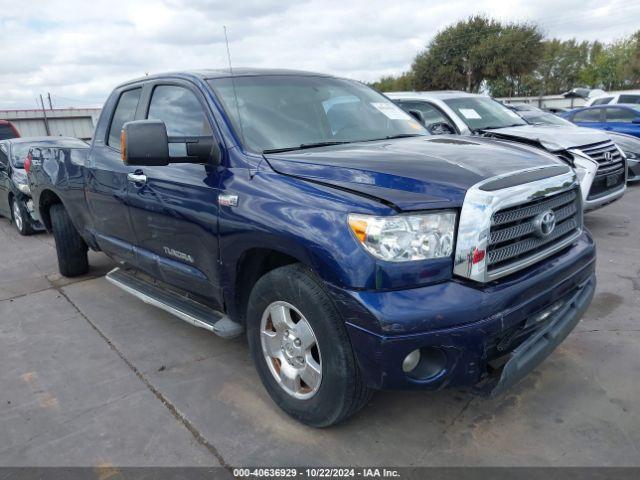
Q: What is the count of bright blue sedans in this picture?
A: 1